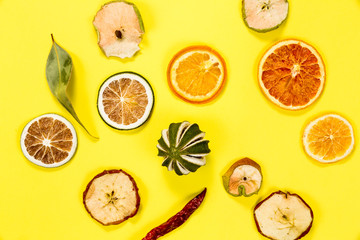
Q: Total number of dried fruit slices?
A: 10